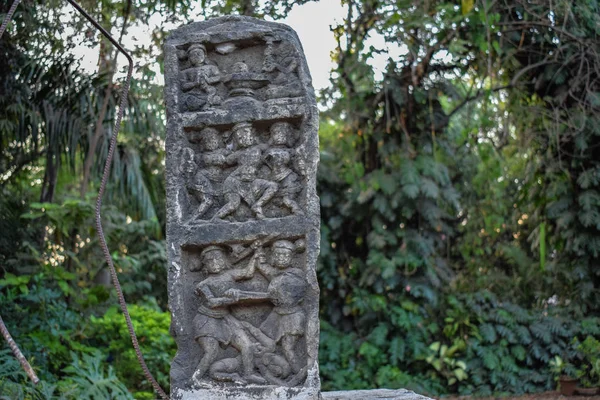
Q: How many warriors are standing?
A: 2